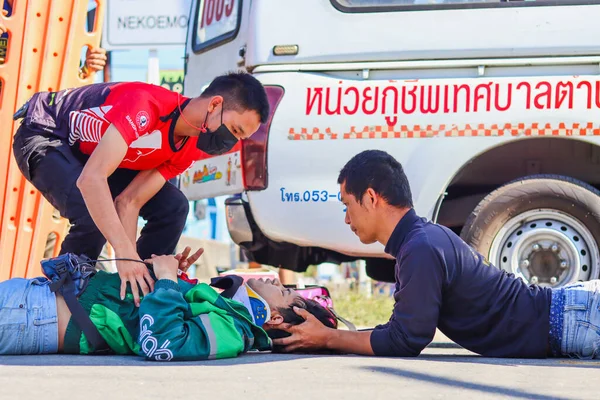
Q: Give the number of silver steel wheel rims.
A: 1